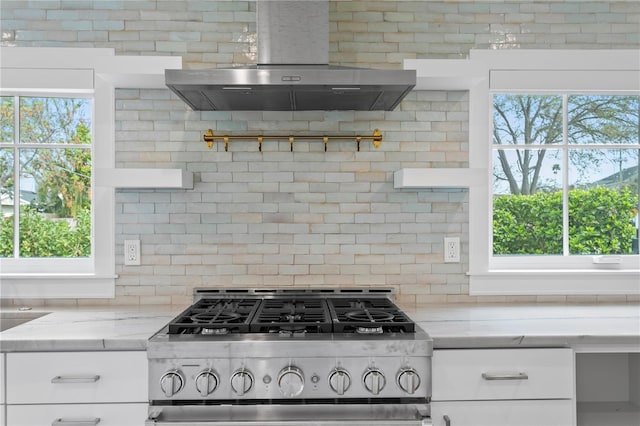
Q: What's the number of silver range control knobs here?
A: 7